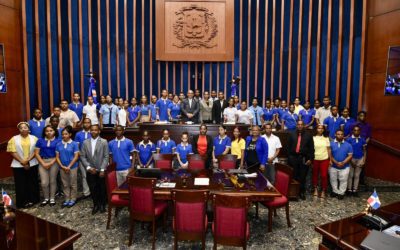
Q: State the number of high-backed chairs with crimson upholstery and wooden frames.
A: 8